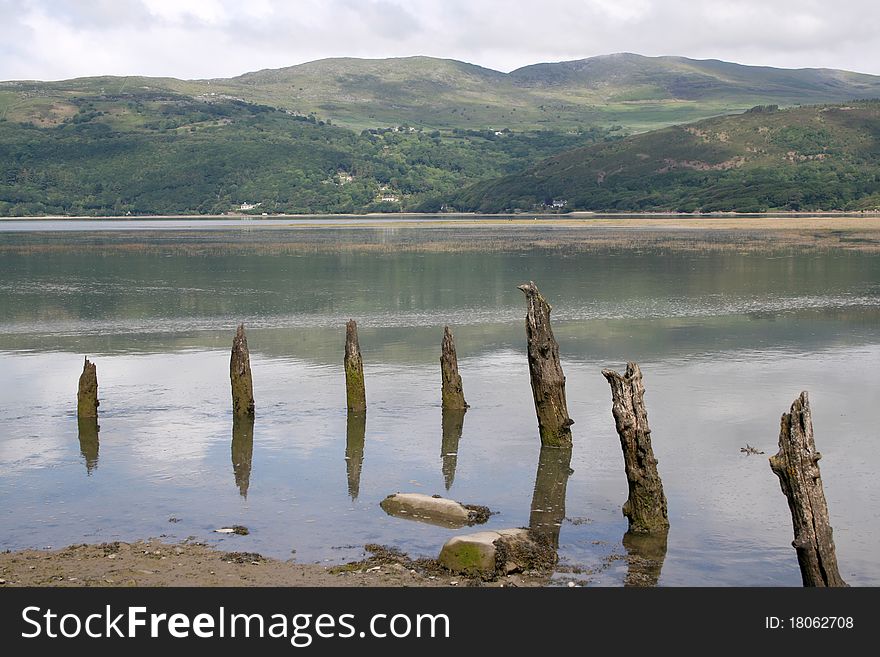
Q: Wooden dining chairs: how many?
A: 0